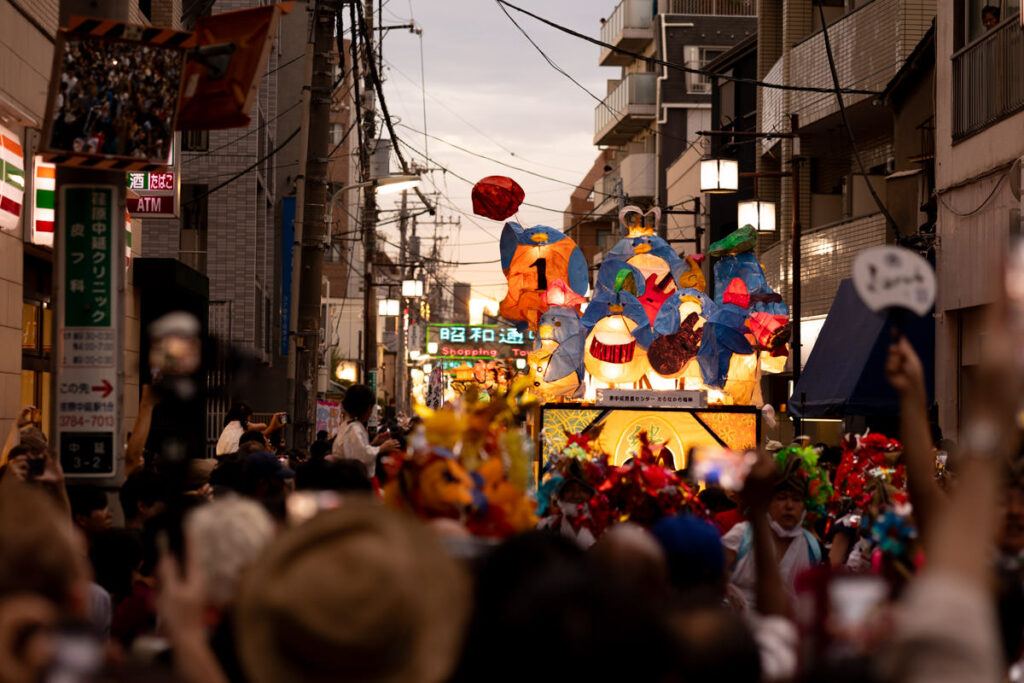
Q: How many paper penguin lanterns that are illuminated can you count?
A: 7